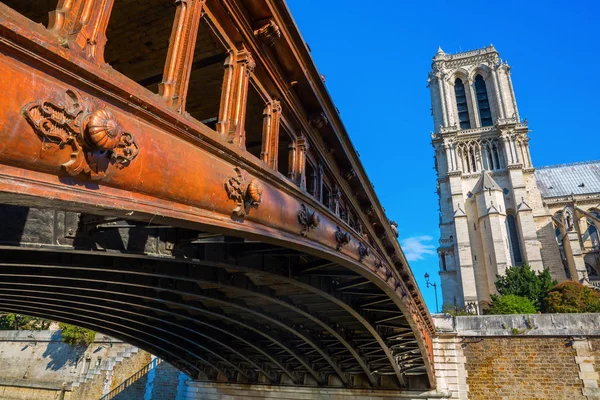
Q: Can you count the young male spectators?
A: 0